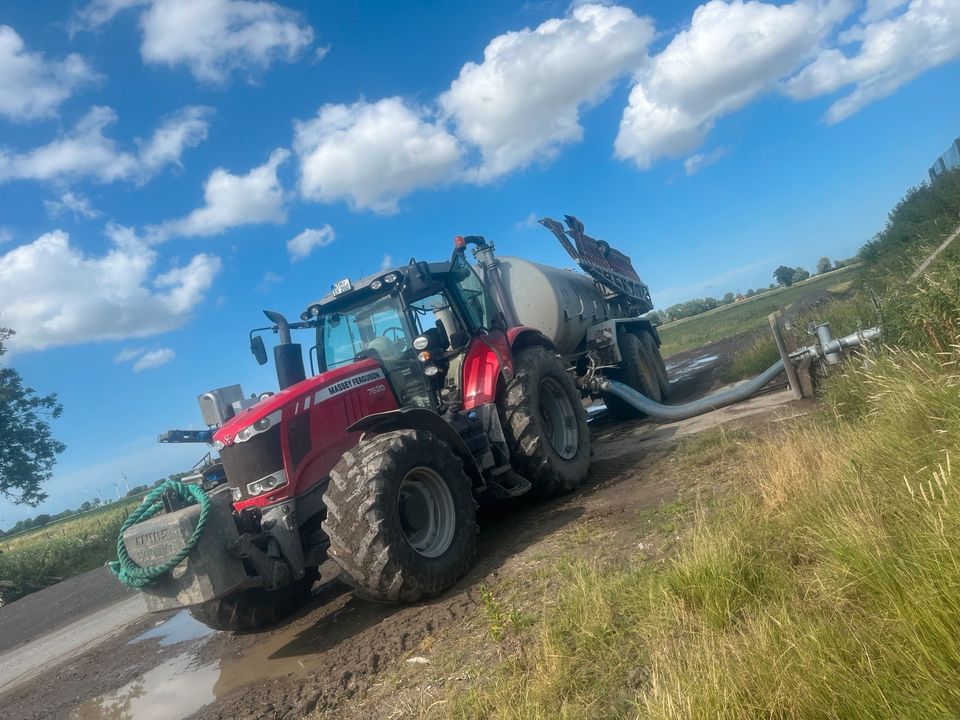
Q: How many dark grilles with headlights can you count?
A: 1